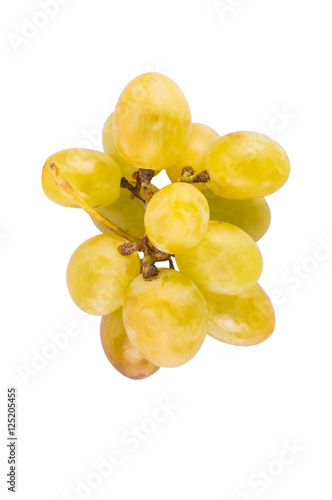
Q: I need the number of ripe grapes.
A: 13